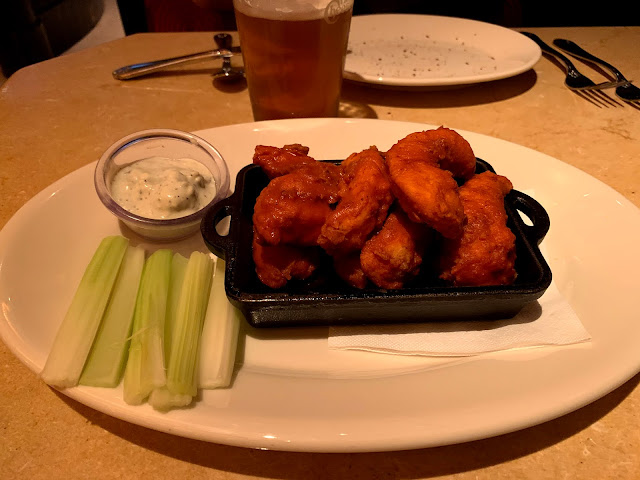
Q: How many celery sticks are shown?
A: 6